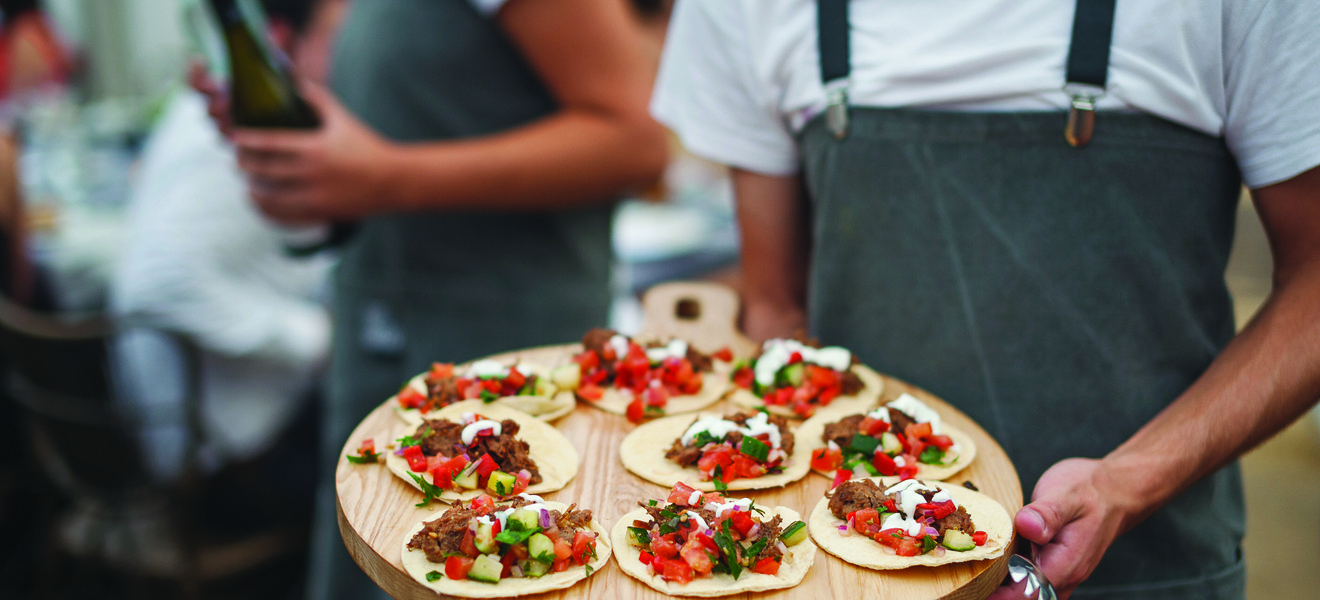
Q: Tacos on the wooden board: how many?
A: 9